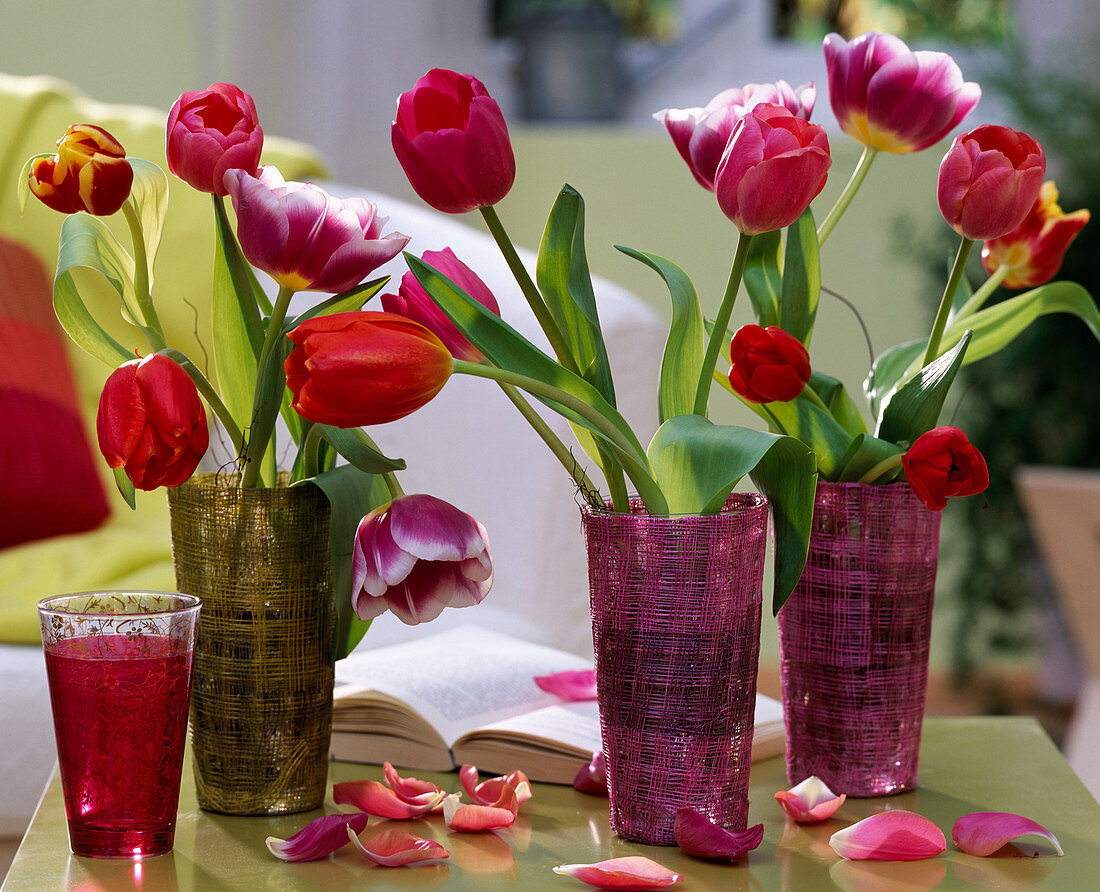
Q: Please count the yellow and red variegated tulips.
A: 2